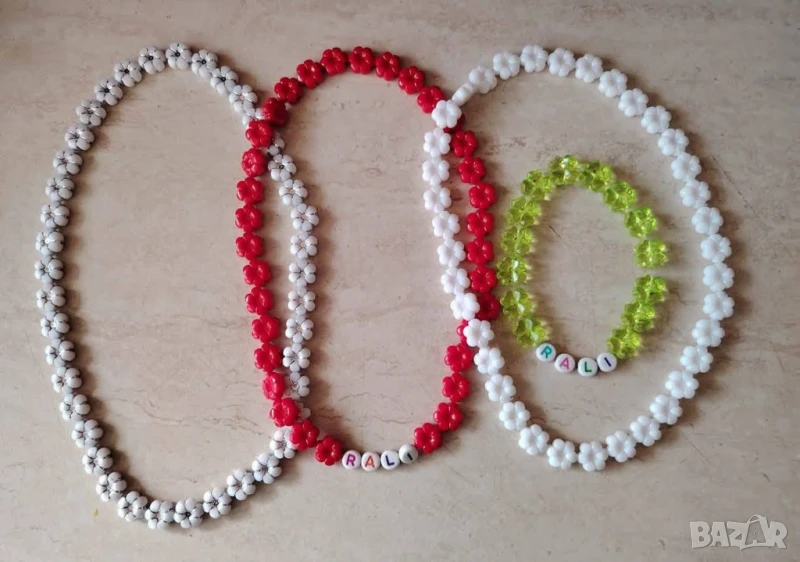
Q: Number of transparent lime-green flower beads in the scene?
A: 14